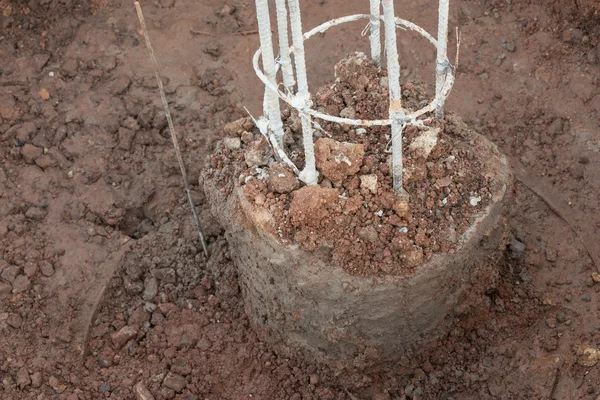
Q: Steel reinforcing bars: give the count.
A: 6